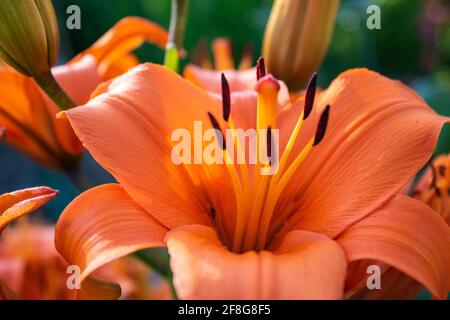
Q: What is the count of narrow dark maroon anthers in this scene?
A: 6